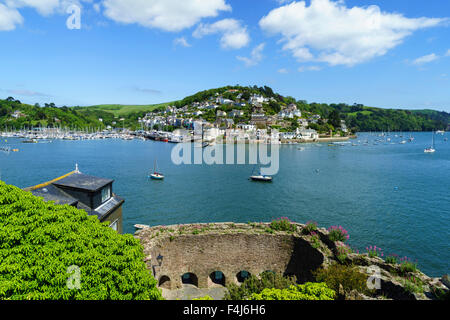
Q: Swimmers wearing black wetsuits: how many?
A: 0